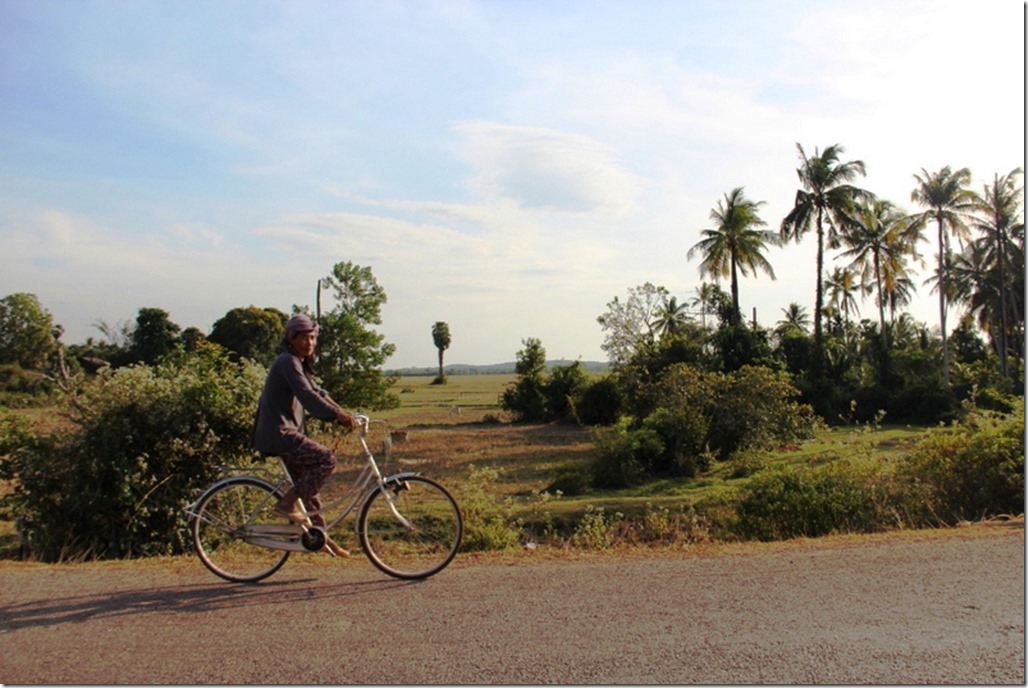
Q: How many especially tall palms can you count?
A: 5